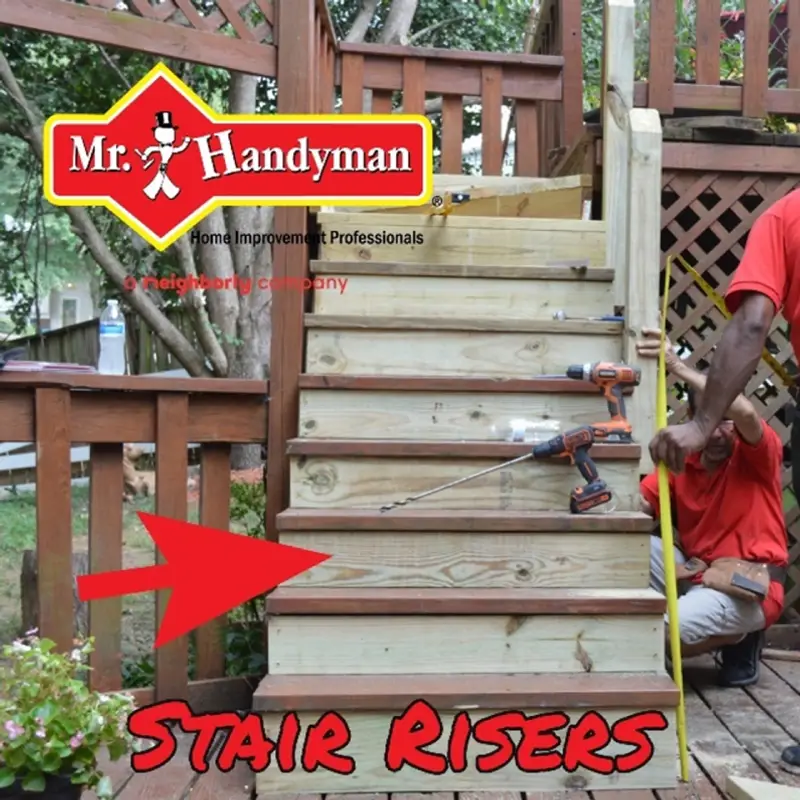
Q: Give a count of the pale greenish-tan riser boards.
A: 8